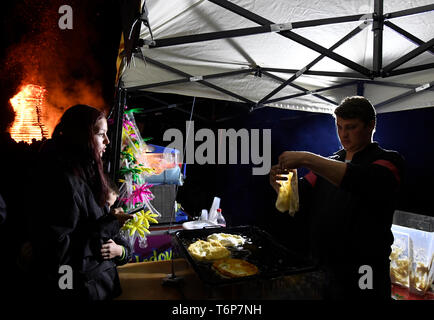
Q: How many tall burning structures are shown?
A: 1